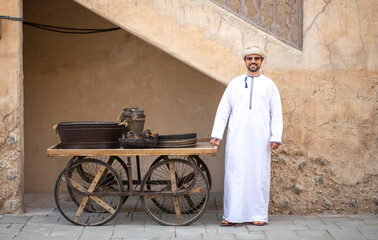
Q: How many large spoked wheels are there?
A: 4